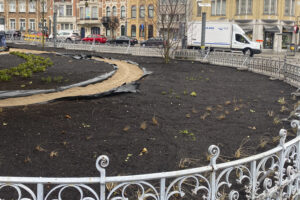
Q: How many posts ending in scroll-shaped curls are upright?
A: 4